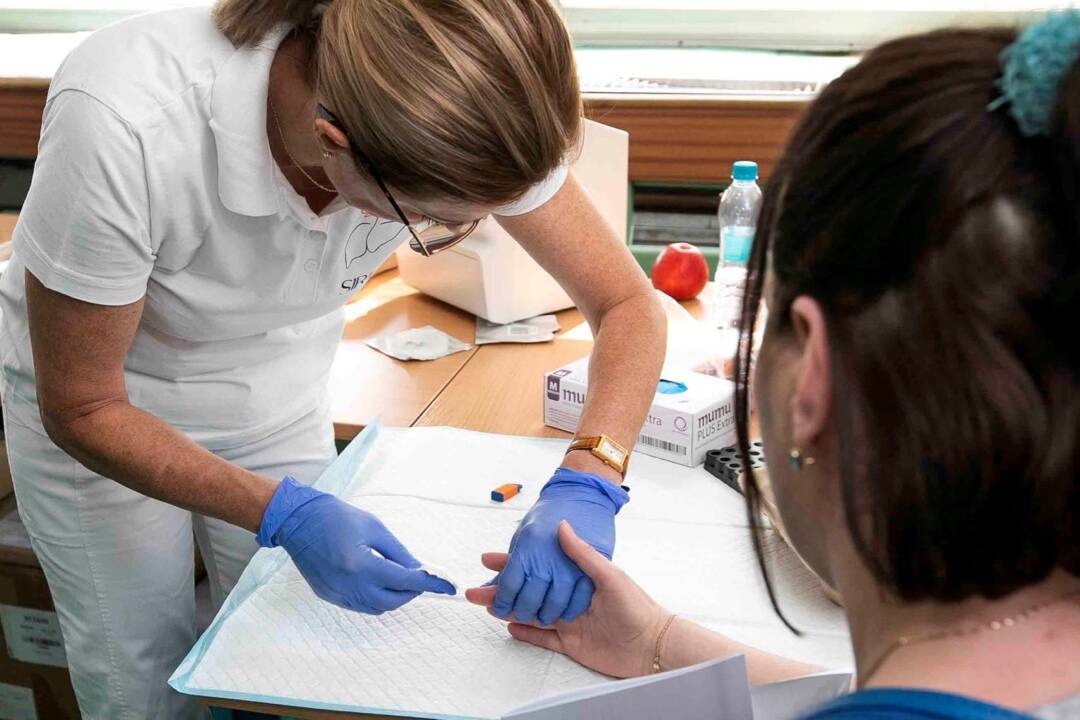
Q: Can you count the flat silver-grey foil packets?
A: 2